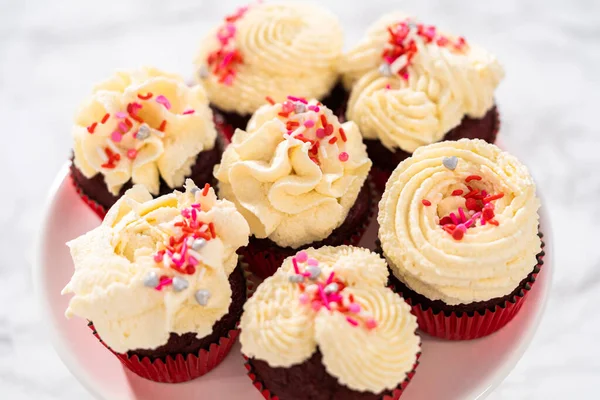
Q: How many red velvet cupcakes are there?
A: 7